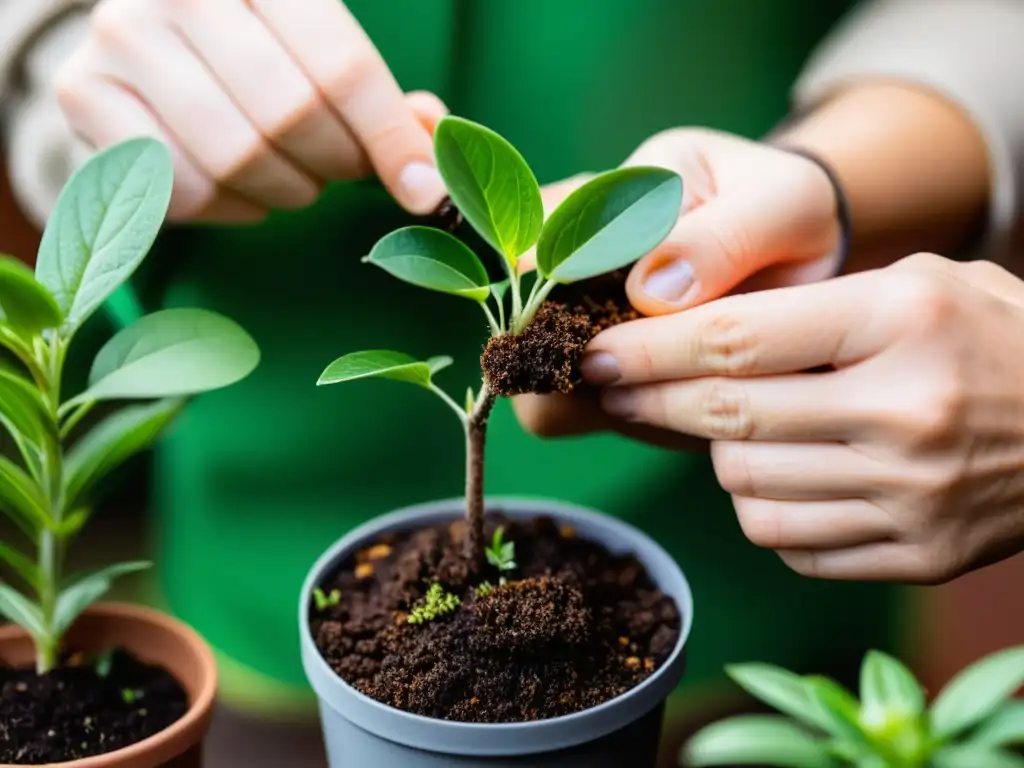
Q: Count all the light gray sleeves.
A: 2